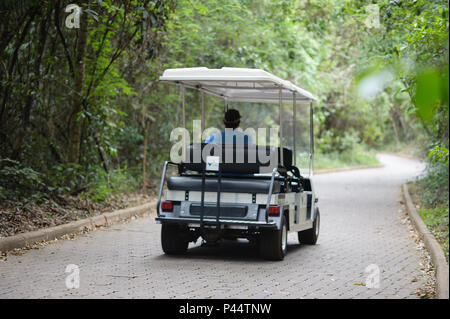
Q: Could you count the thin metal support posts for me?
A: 6